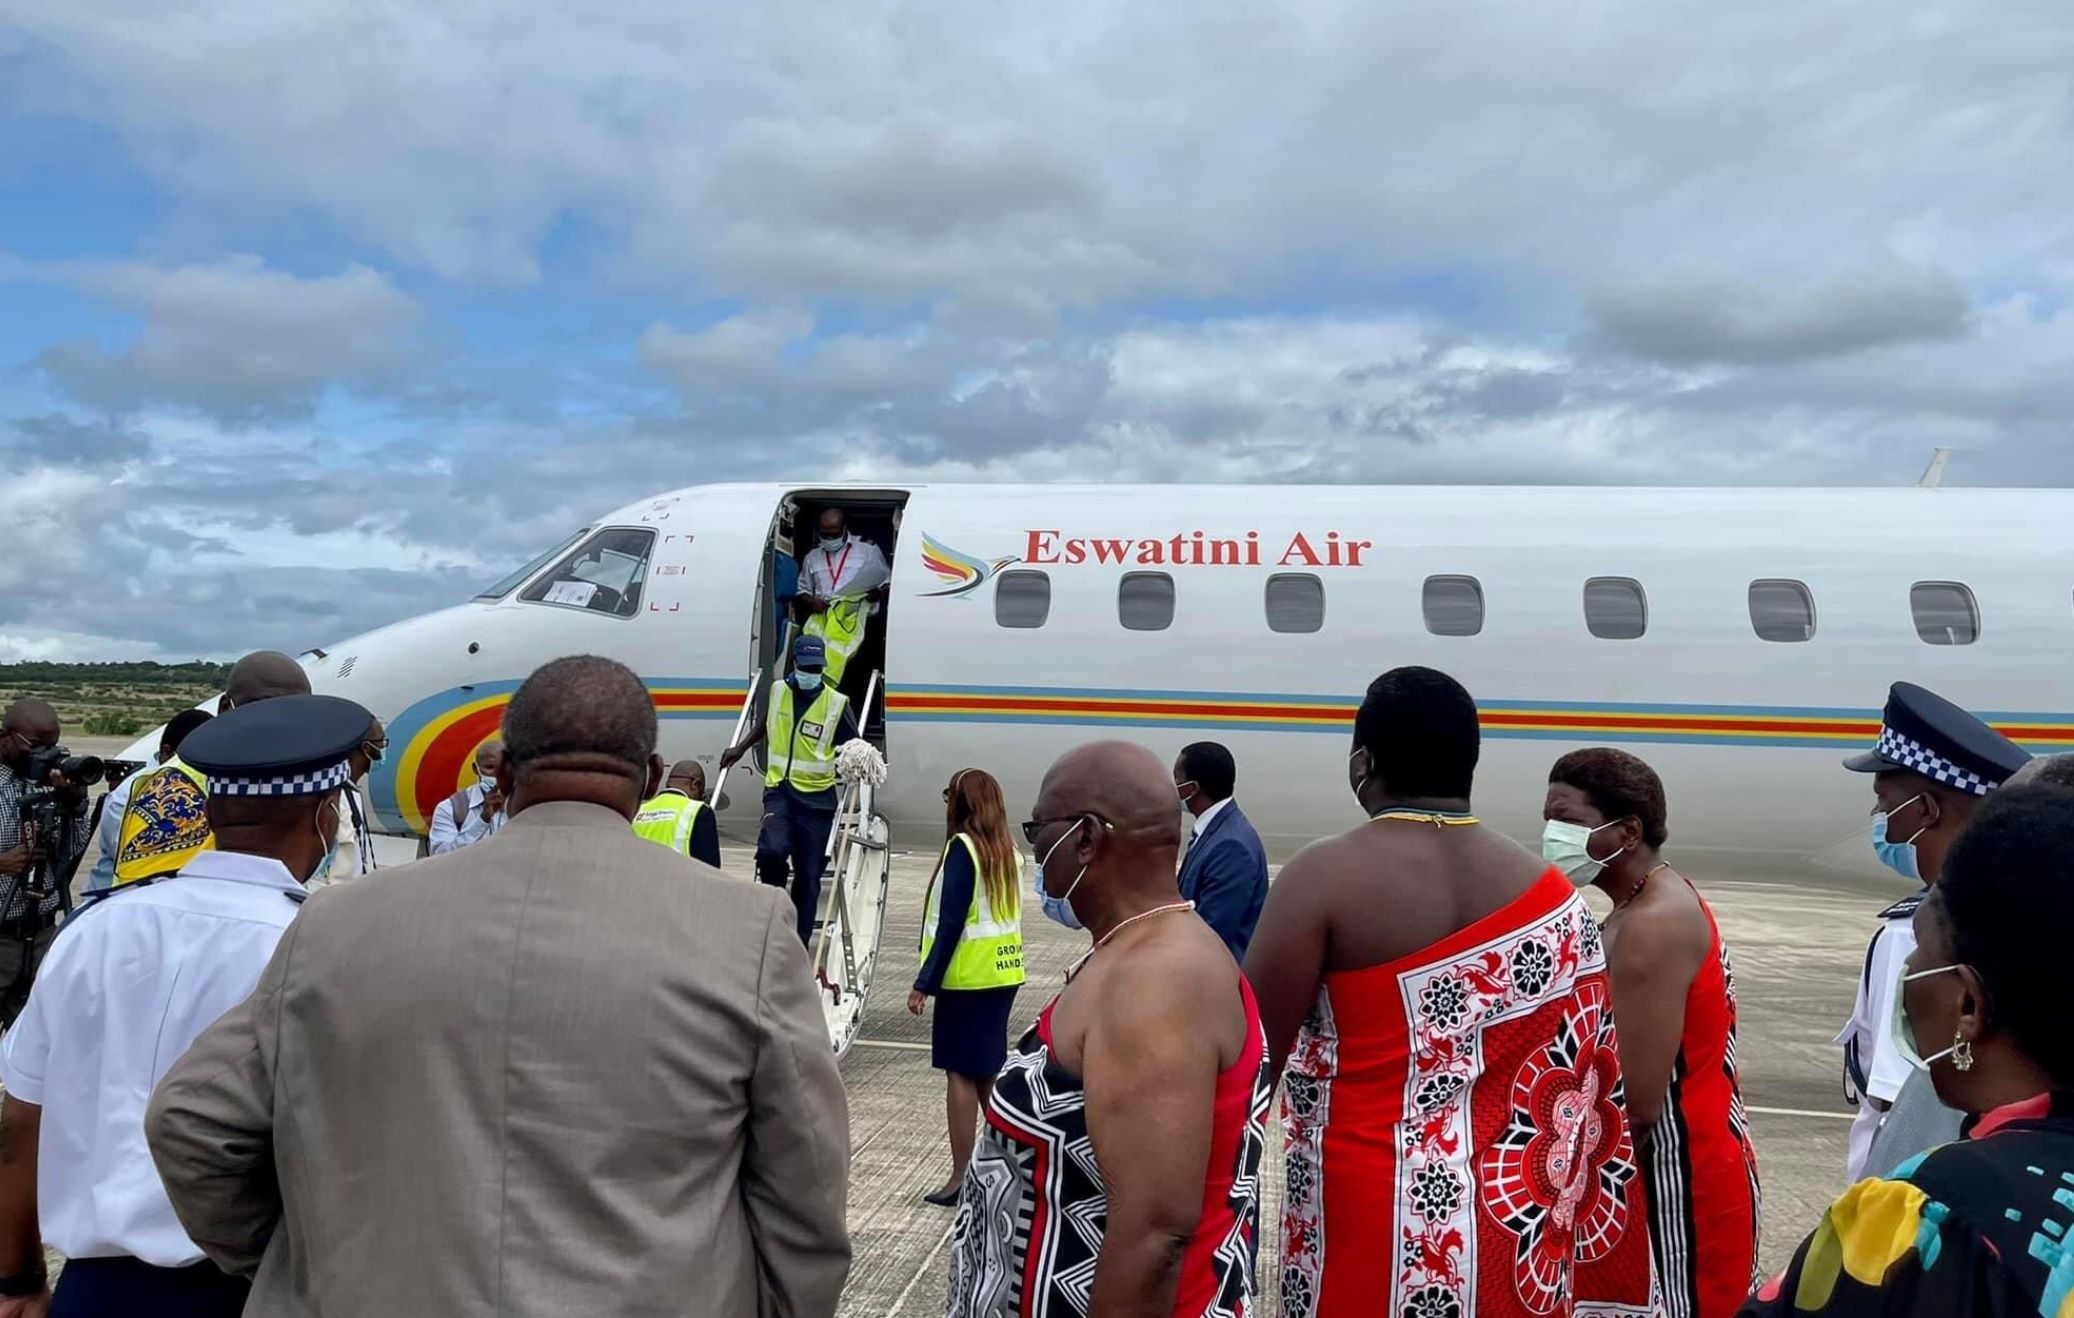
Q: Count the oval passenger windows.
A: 7